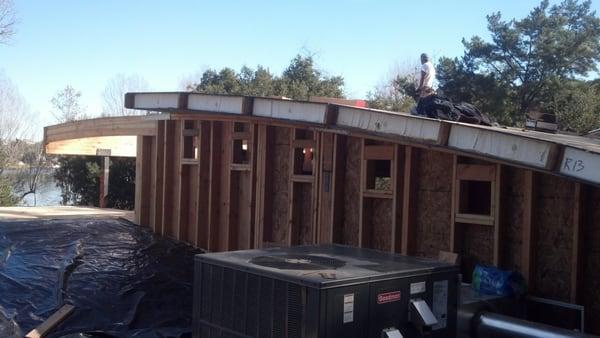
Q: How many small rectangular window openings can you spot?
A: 5